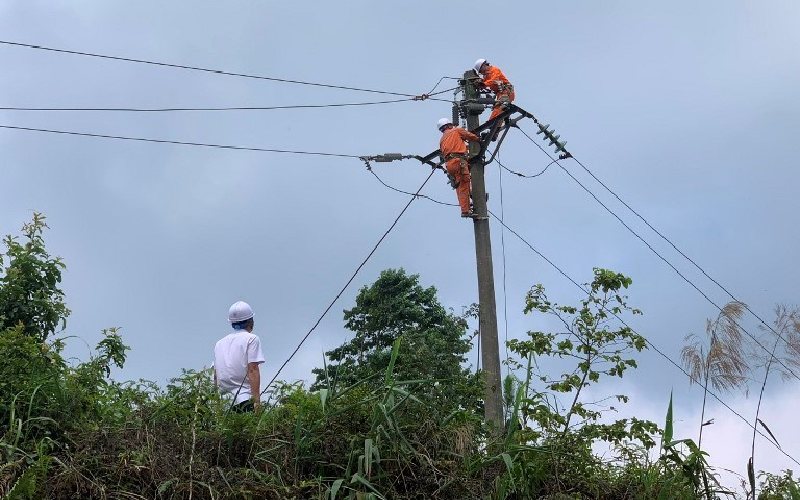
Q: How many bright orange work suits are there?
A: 2